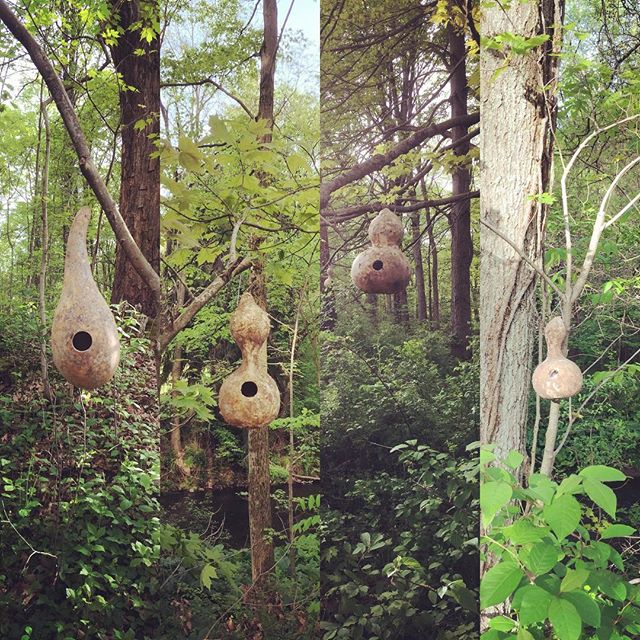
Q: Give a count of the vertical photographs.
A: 4